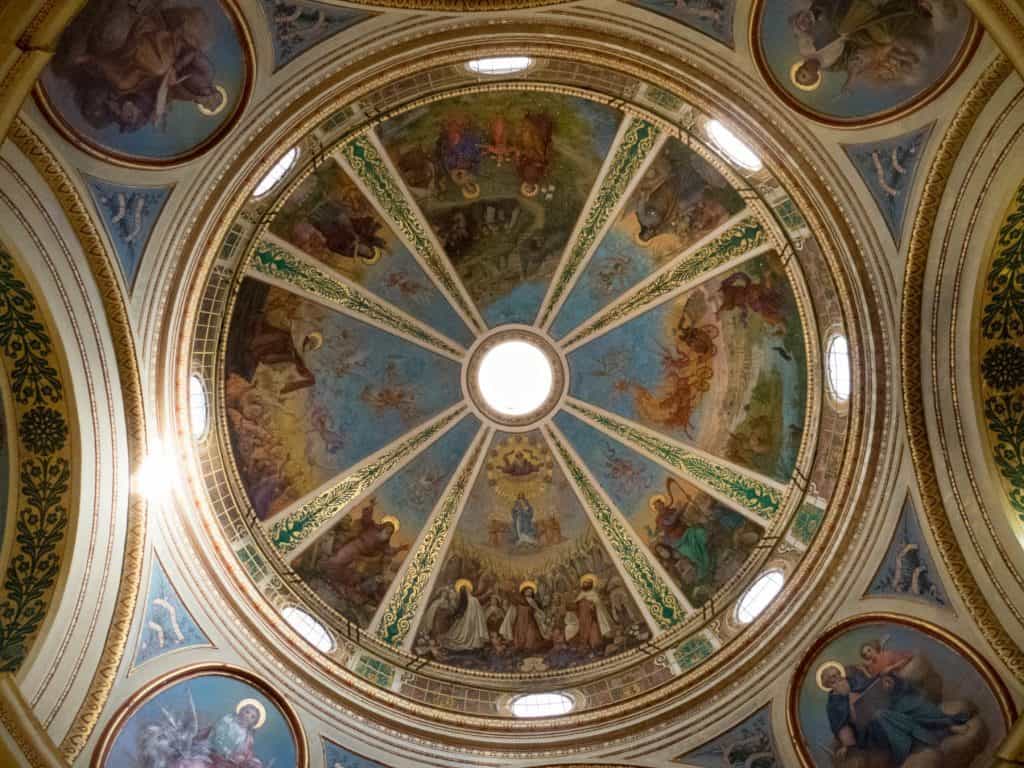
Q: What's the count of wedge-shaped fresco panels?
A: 8